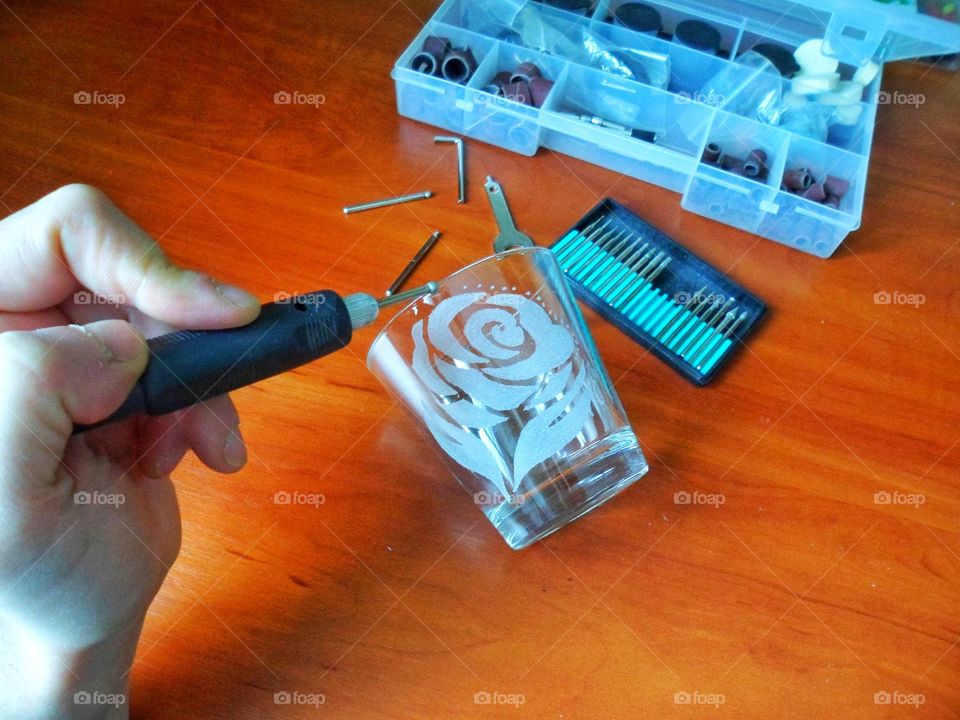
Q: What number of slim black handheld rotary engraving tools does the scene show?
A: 1